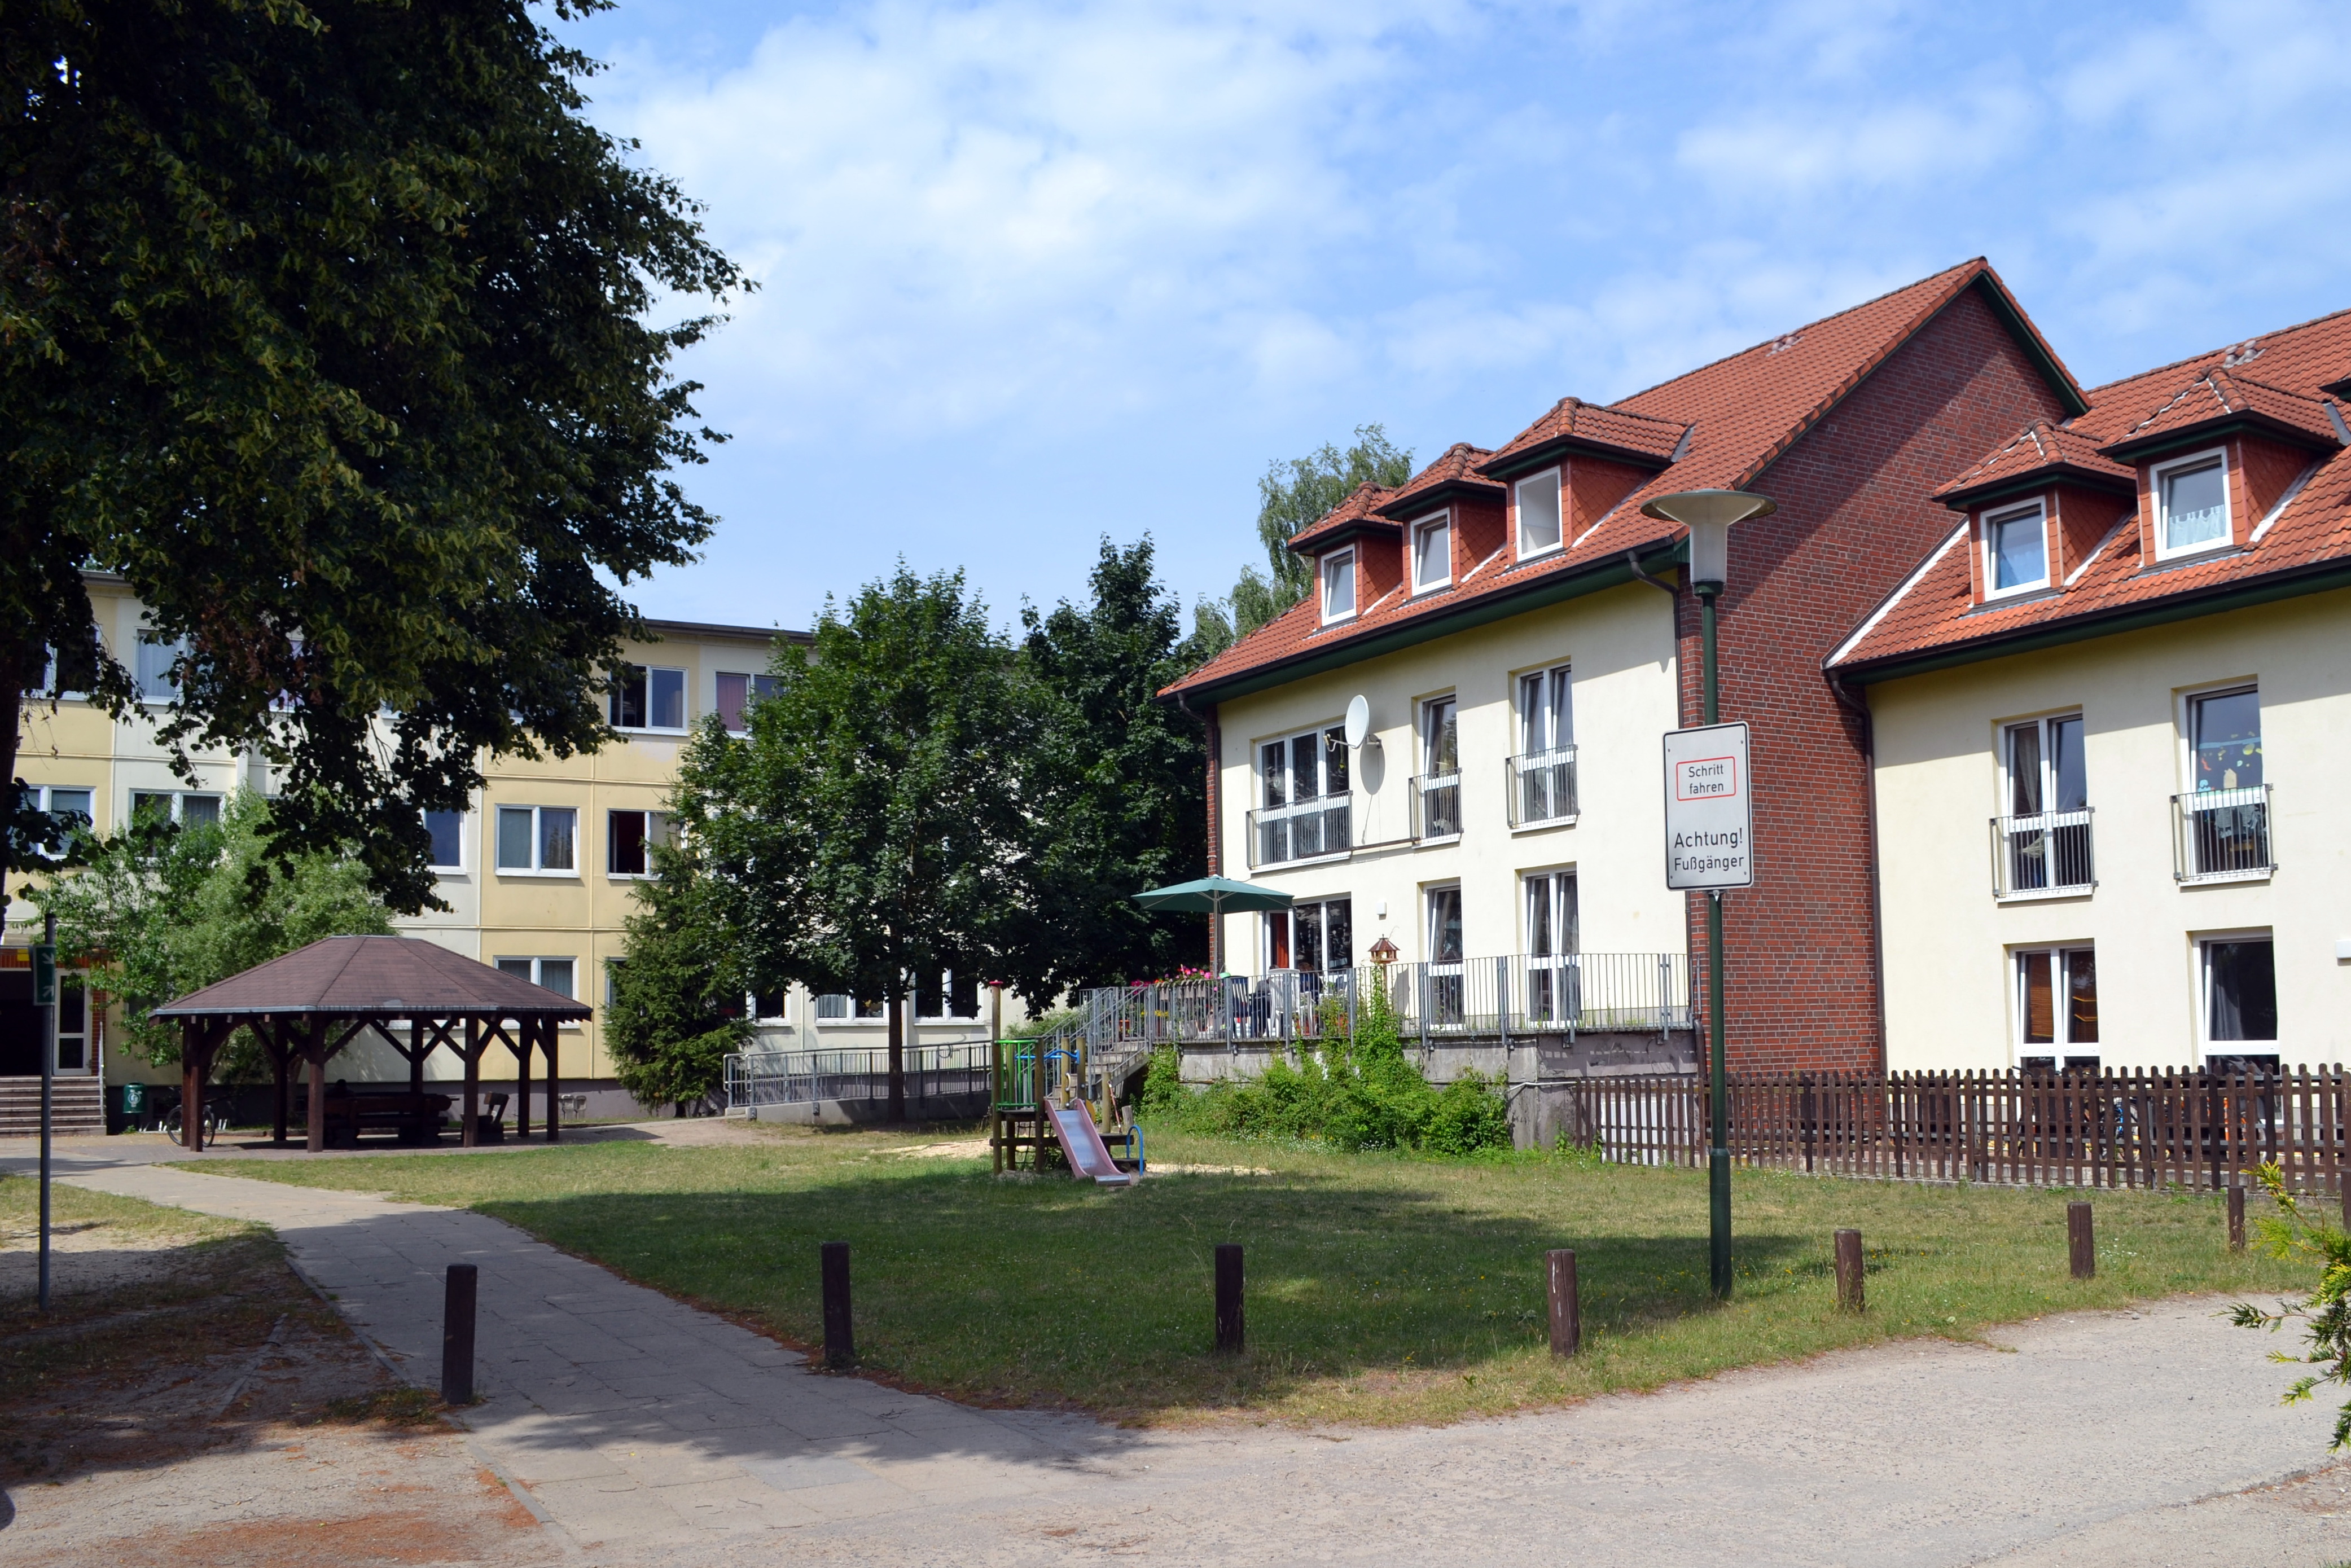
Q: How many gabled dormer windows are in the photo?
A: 5